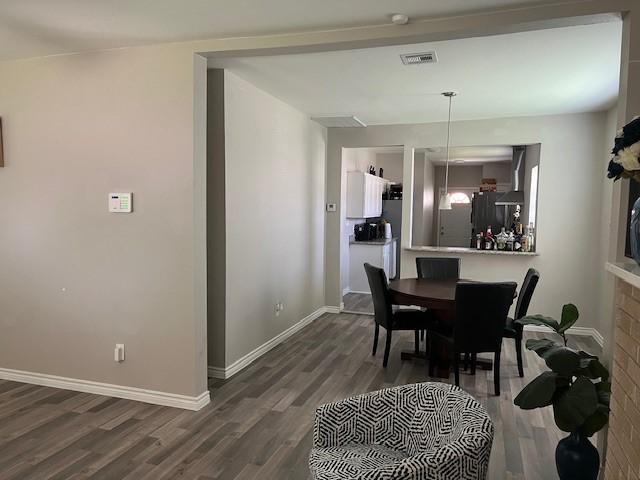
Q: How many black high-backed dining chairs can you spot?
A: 4